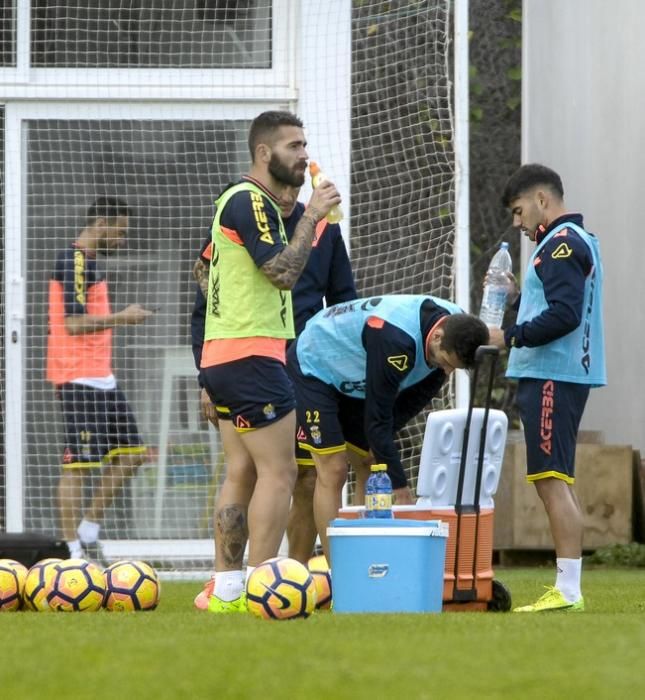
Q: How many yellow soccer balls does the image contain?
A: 6